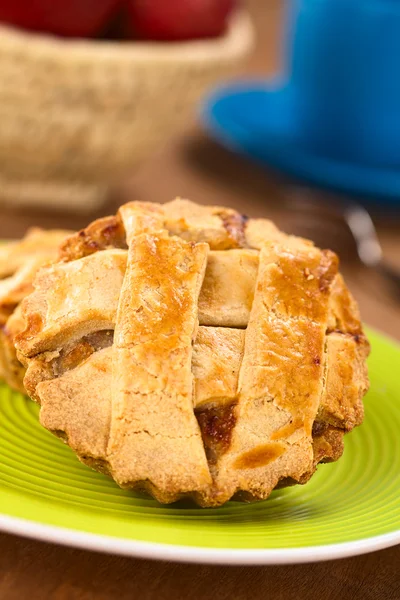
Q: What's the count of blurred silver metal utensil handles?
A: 1